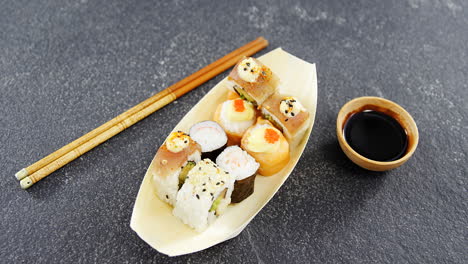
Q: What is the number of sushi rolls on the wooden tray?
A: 8